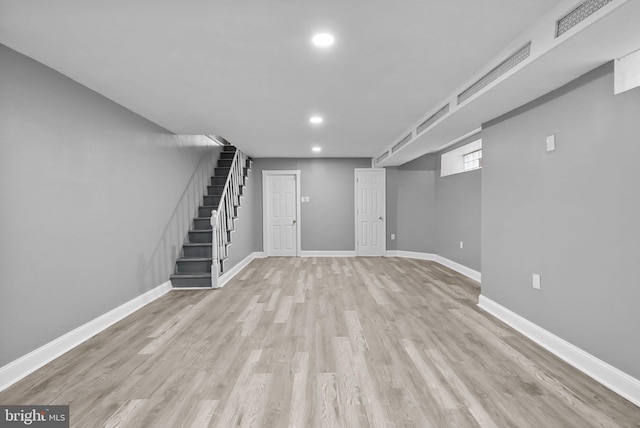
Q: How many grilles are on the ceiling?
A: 5